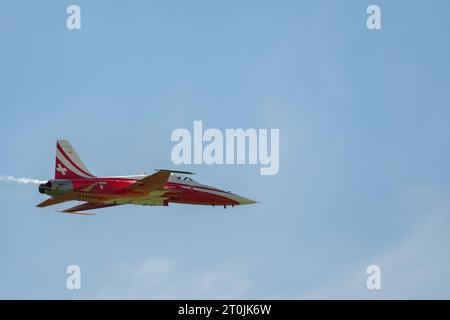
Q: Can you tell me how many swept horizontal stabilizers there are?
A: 2